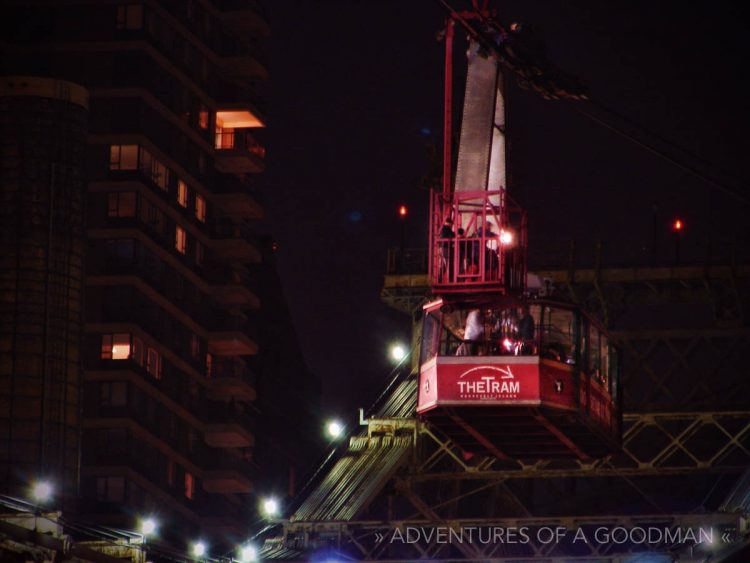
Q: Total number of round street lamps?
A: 7